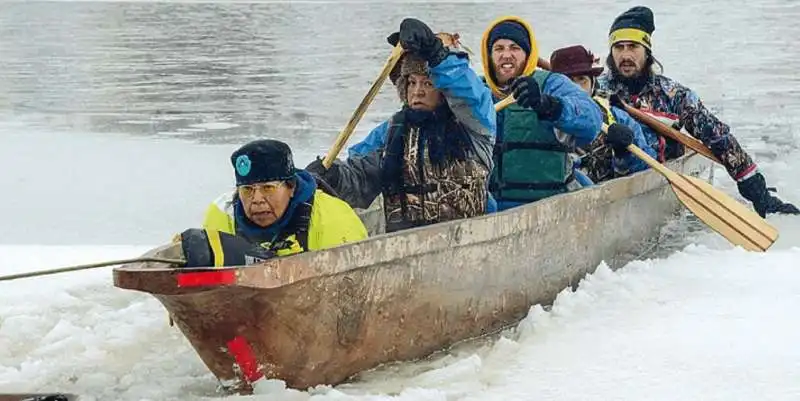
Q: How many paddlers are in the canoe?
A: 5